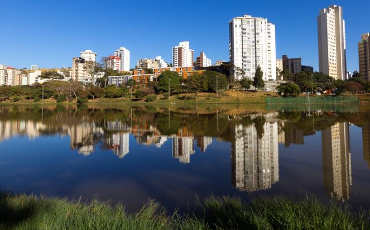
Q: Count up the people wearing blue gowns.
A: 0